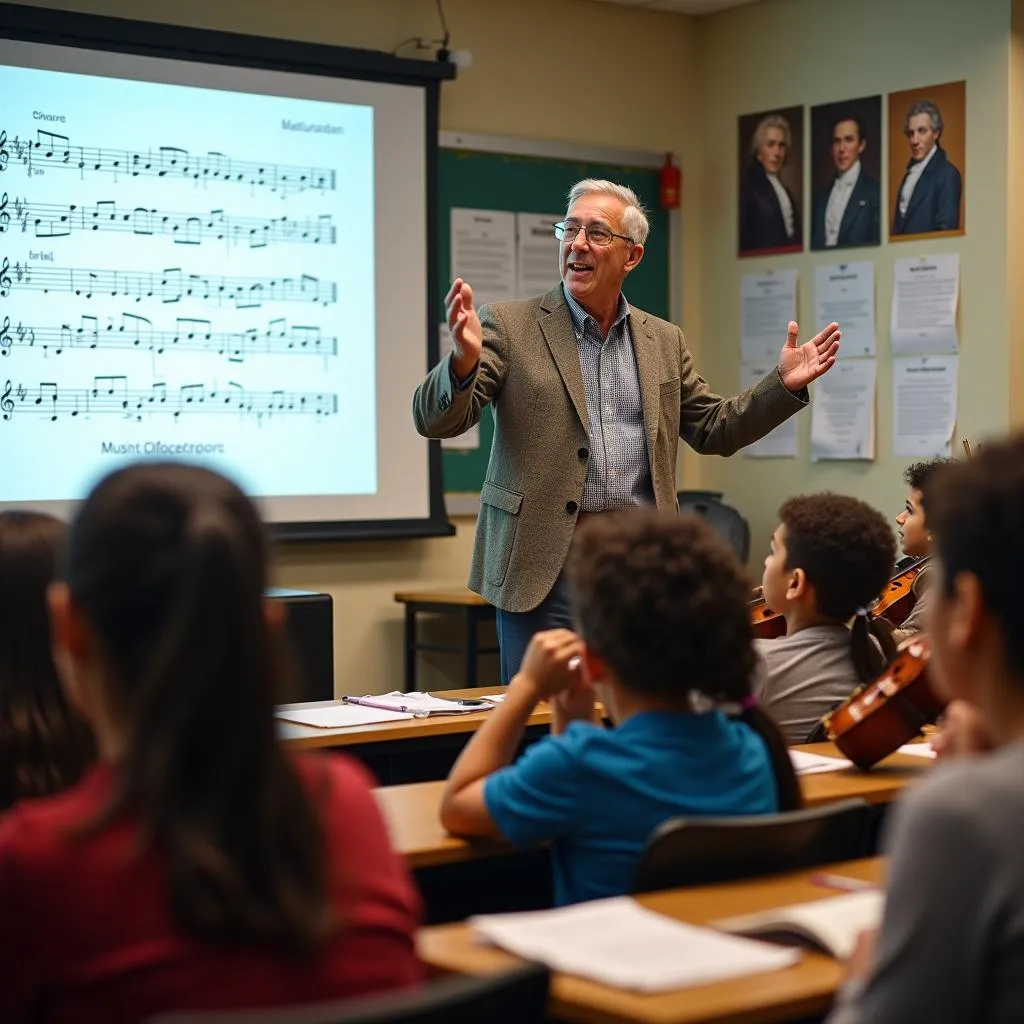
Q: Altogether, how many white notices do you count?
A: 9